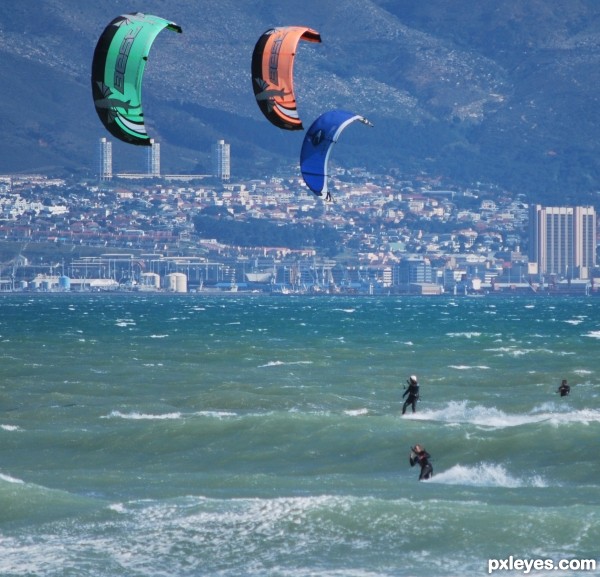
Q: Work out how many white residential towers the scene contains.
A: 3